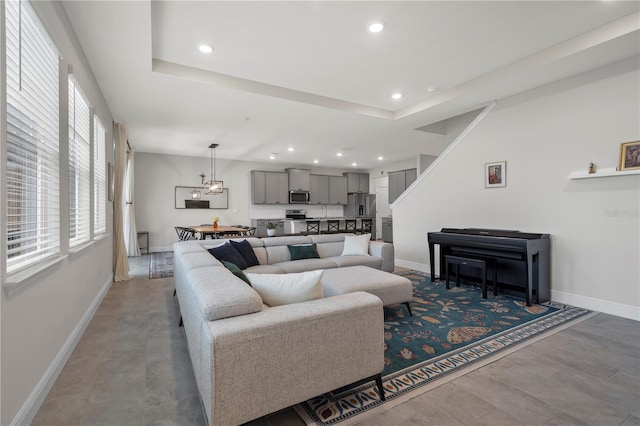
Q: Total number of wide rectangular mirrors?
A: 1